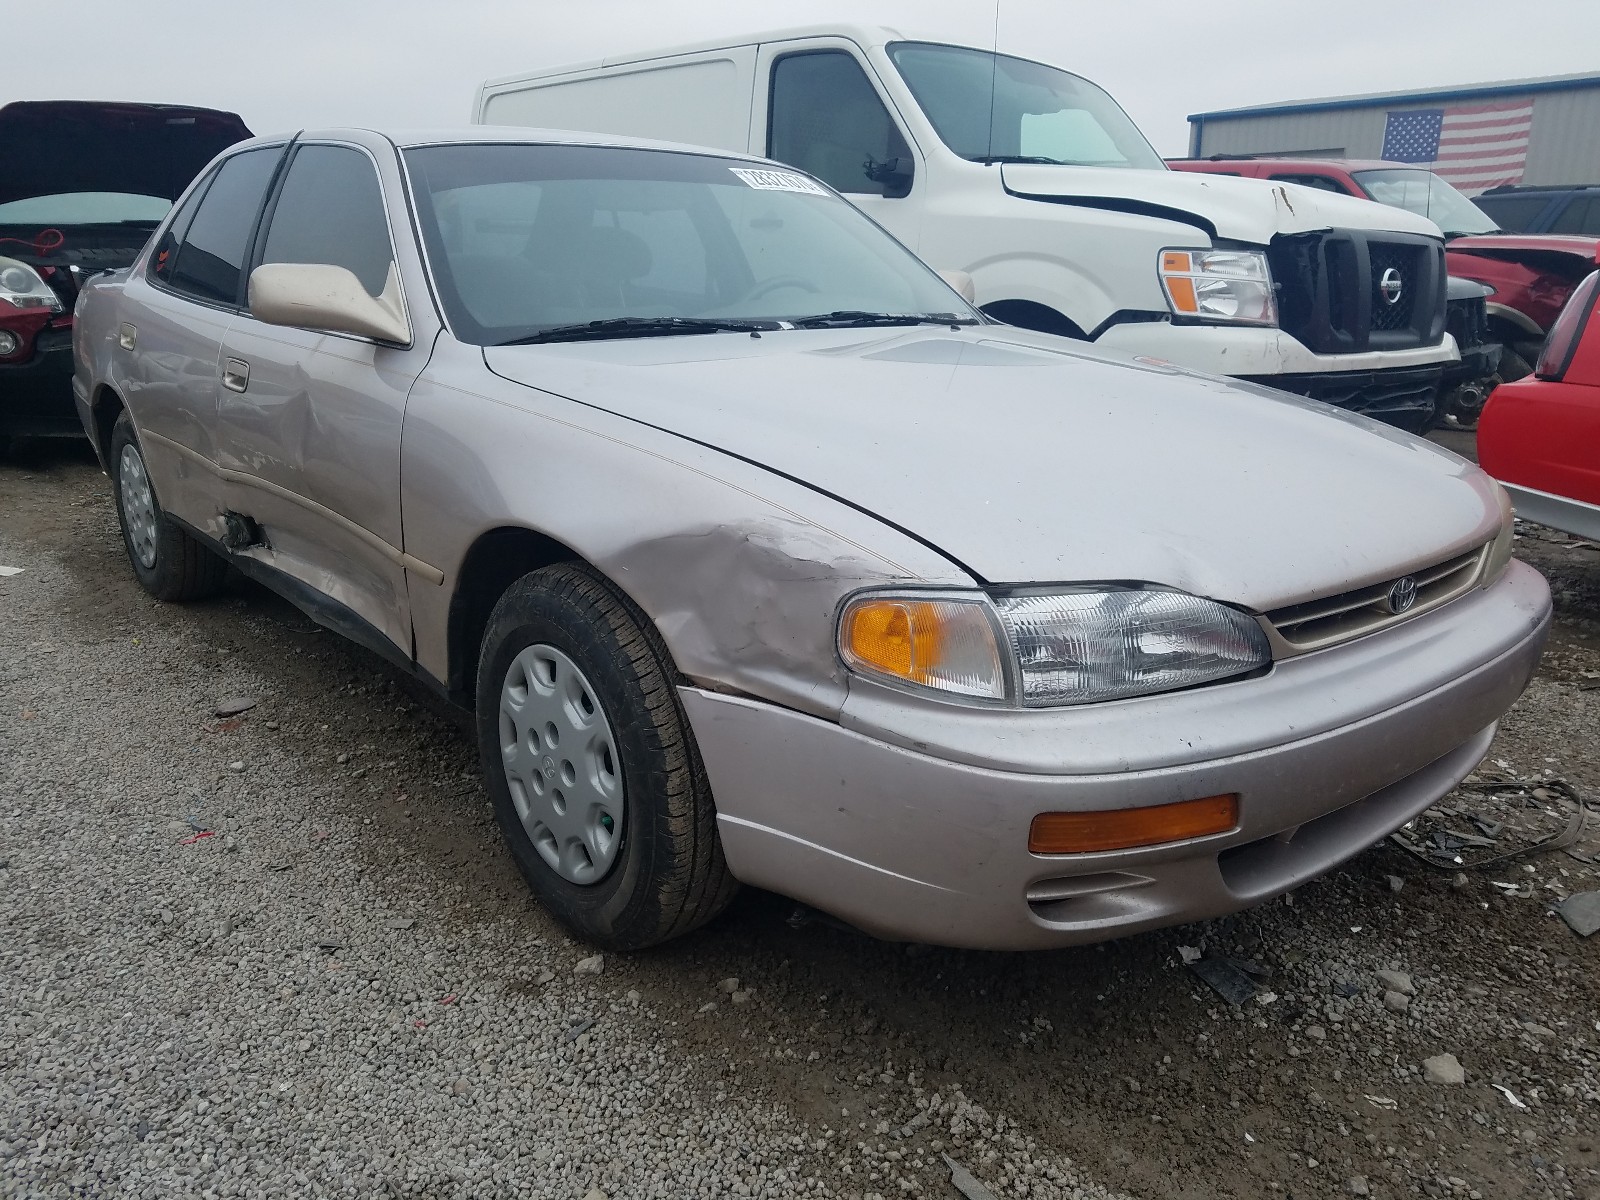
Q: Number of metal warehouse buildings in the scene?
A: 1